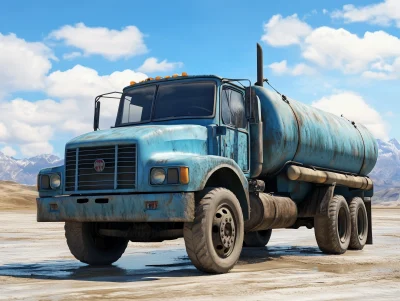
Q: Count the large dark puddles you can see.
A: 1